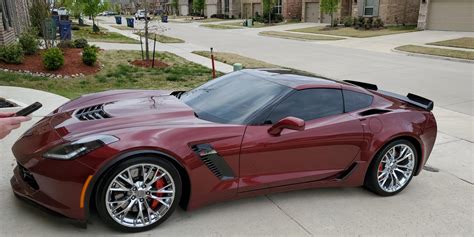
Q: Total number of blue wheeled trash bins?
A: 5